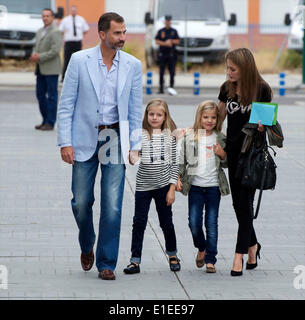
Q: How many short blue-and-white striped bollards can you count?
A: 3